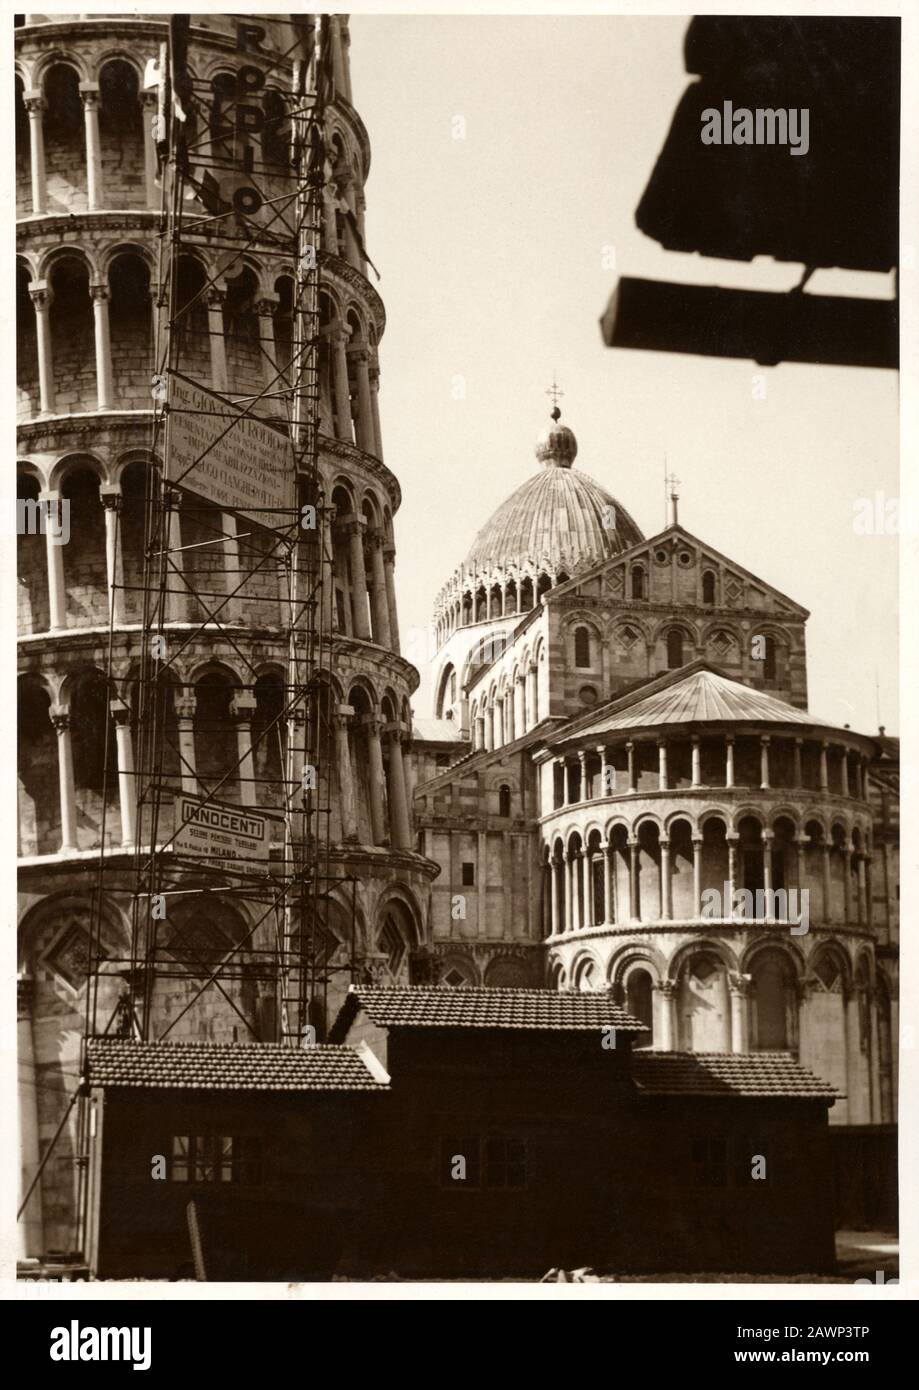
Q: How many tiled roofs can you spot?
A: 3